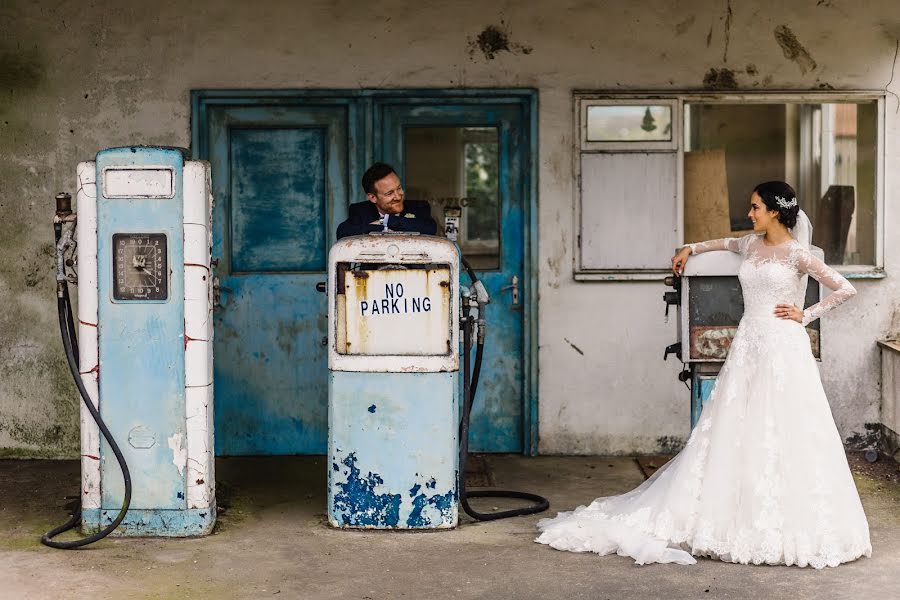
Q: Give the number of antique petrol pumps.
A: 3